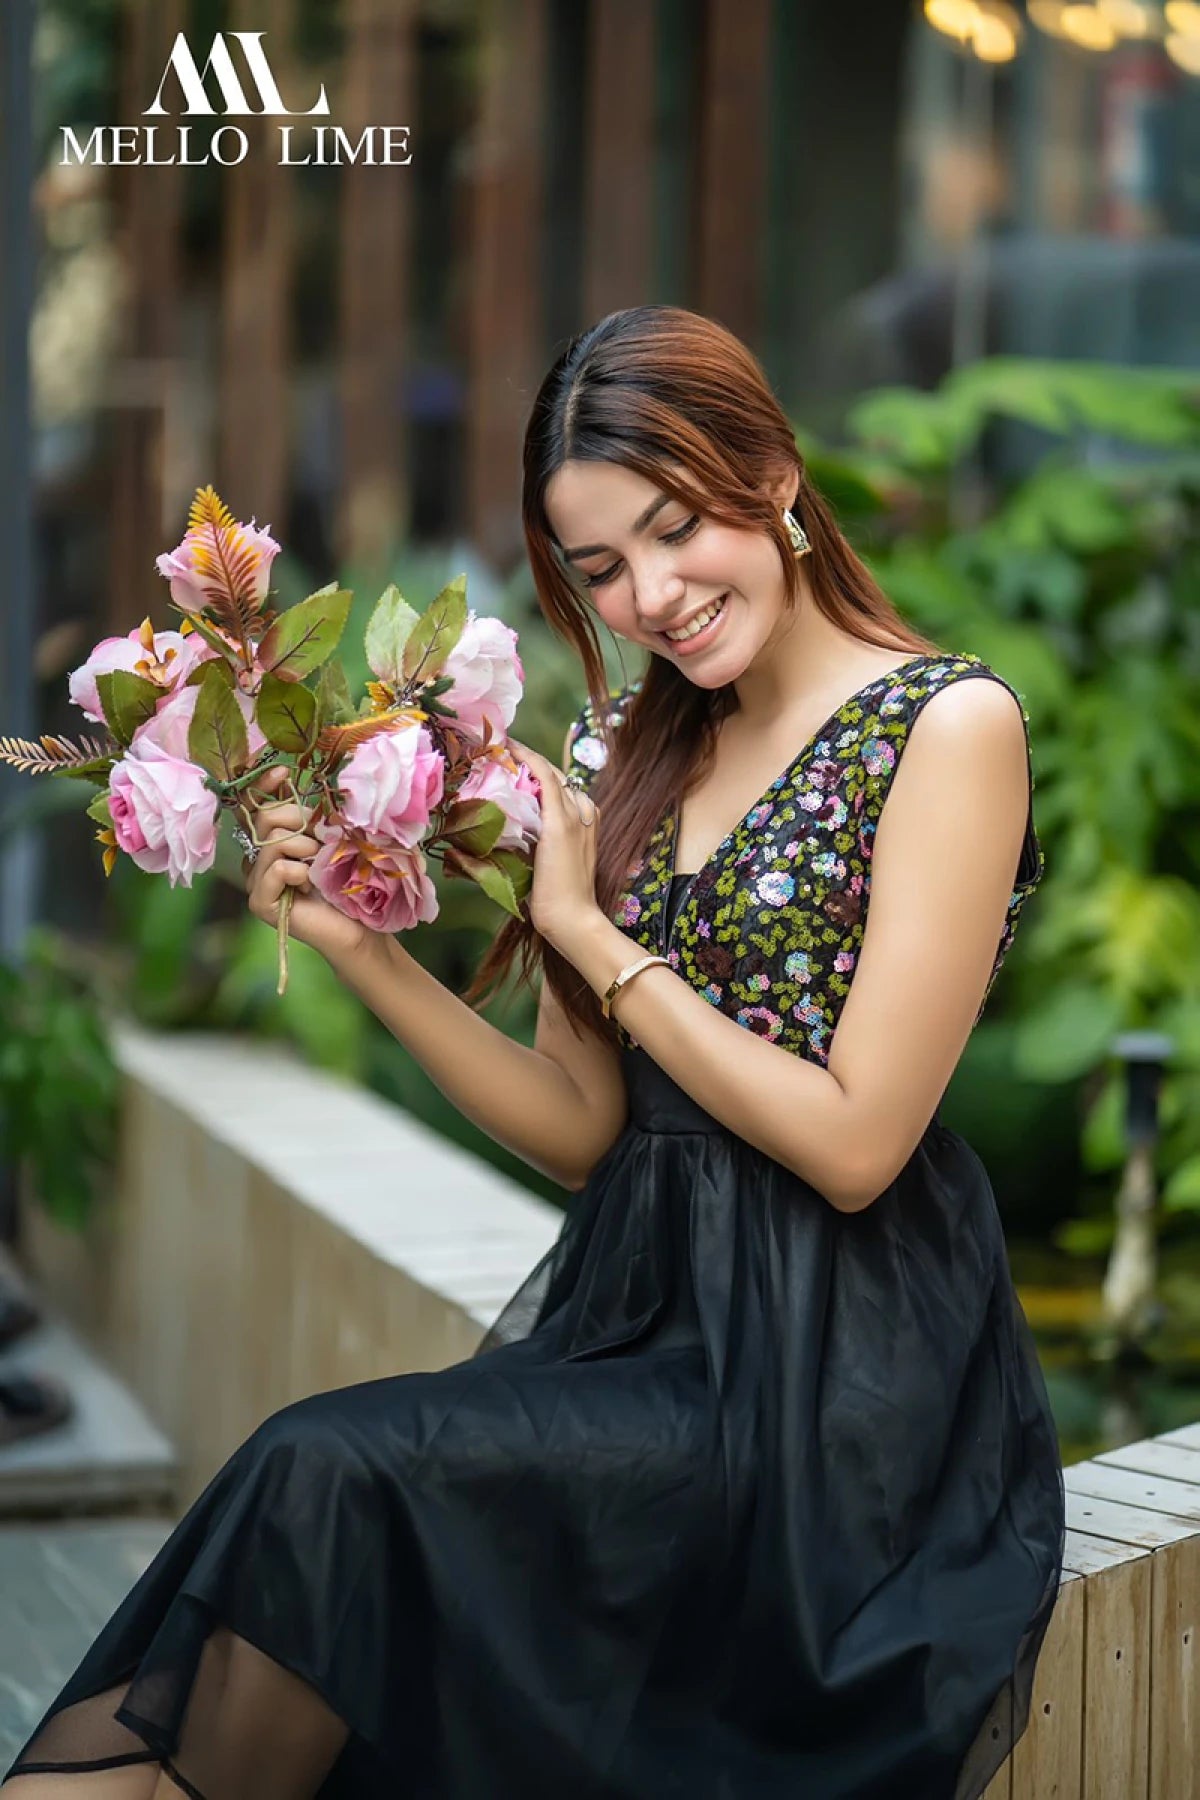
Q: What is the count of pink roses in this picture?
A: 8